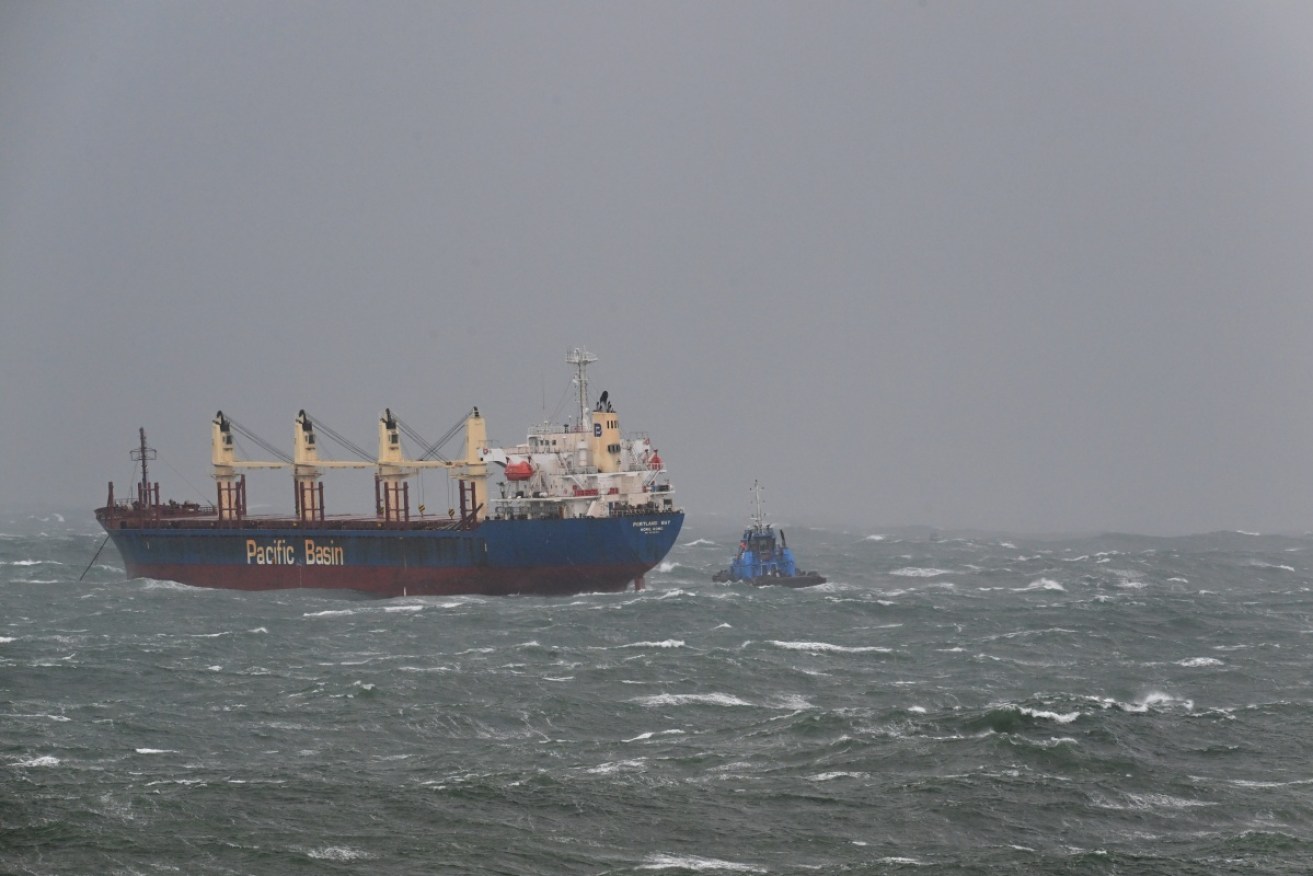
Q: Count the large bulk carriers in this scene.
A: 1